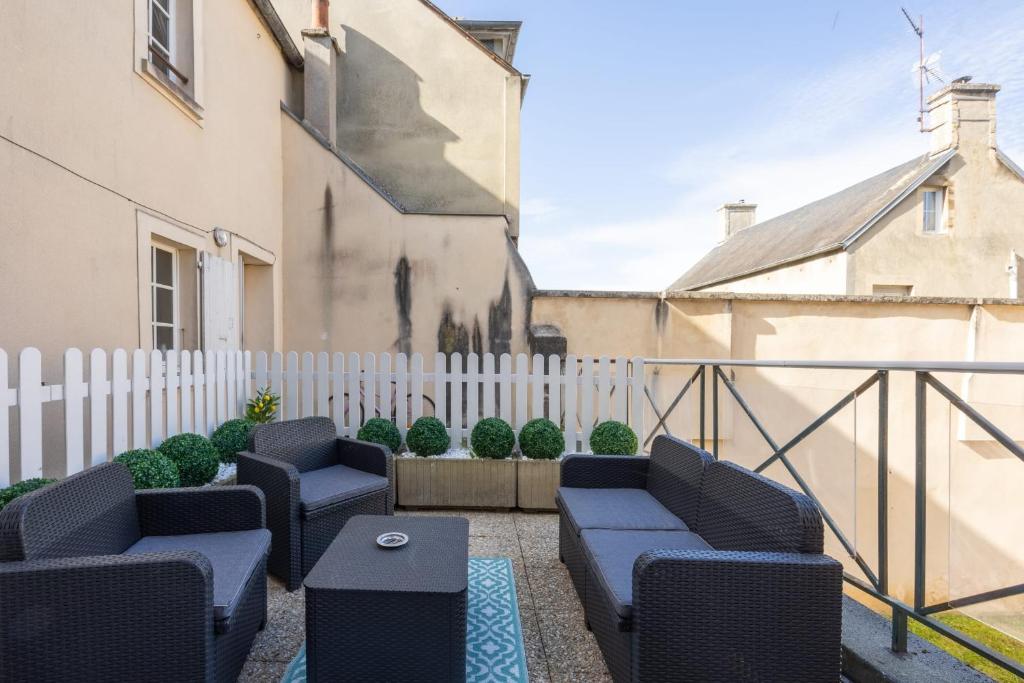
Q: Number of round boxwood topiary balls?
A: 9